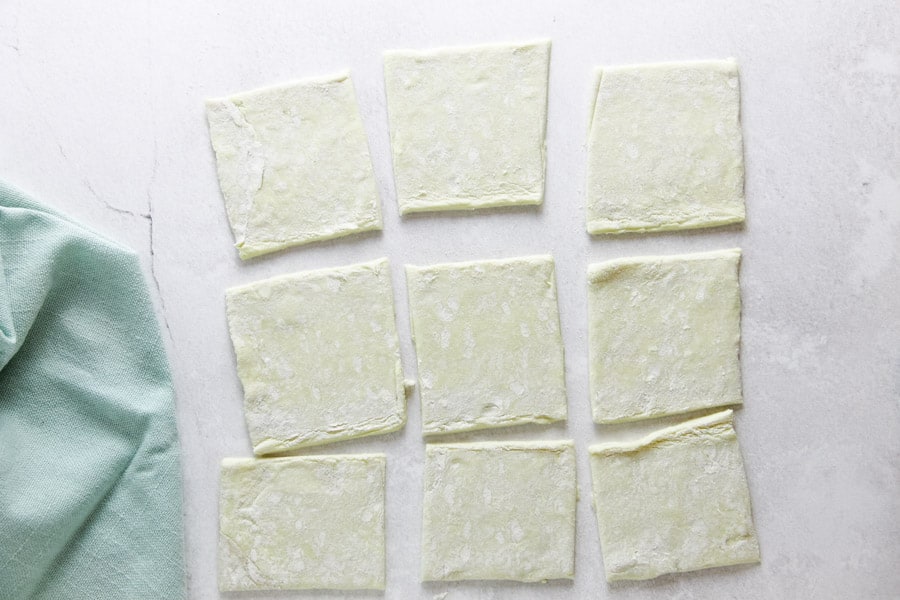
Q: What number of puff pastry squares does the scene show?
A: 9